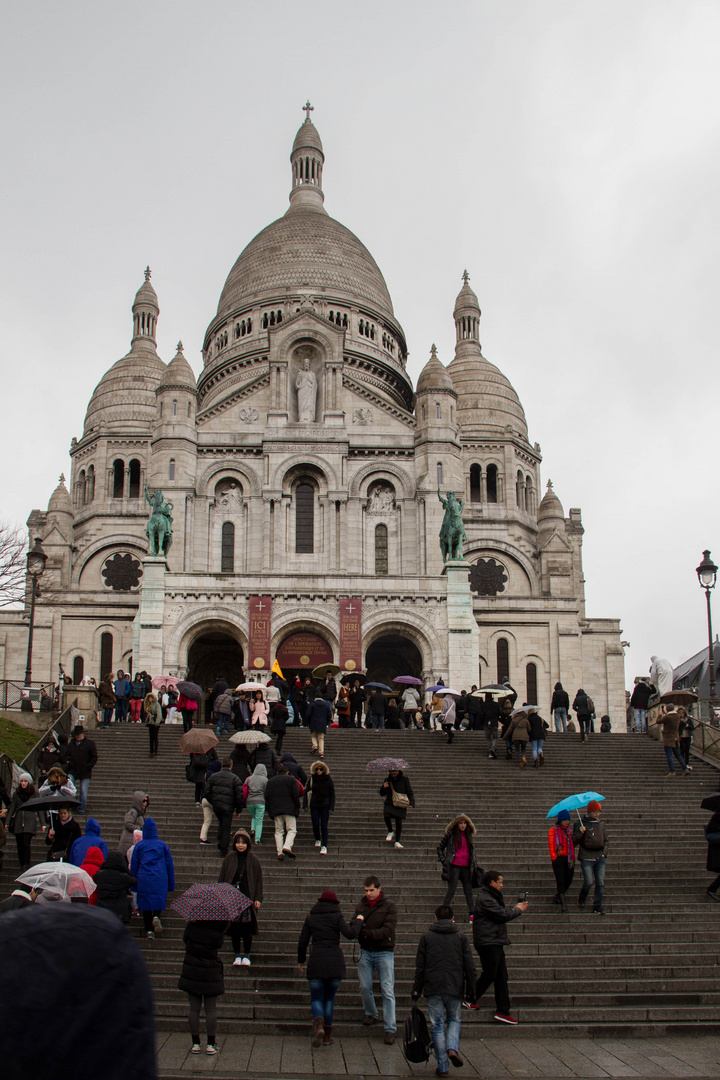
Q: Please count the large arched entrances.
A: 3